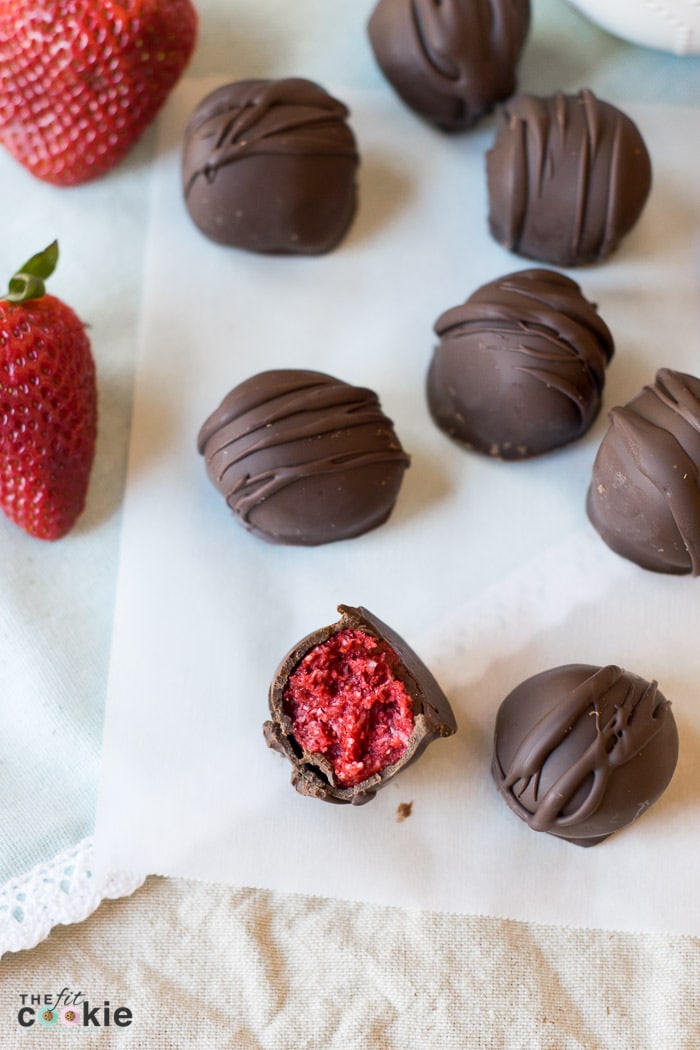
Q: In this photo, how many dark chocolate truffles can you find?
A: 8